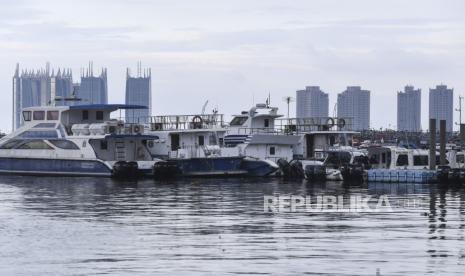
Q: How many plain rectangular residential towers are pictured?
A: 4